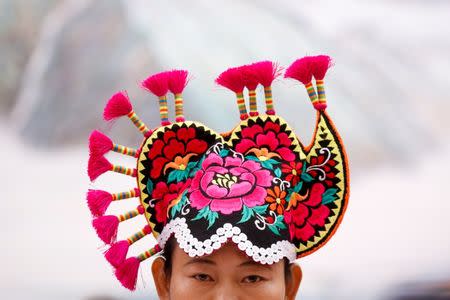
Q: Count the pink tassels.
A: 14